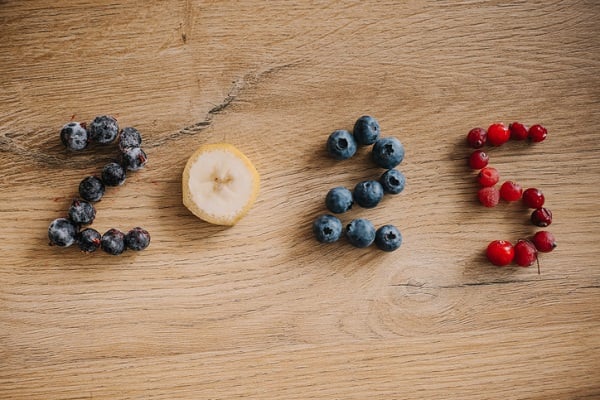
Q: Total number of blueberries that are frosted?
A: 11